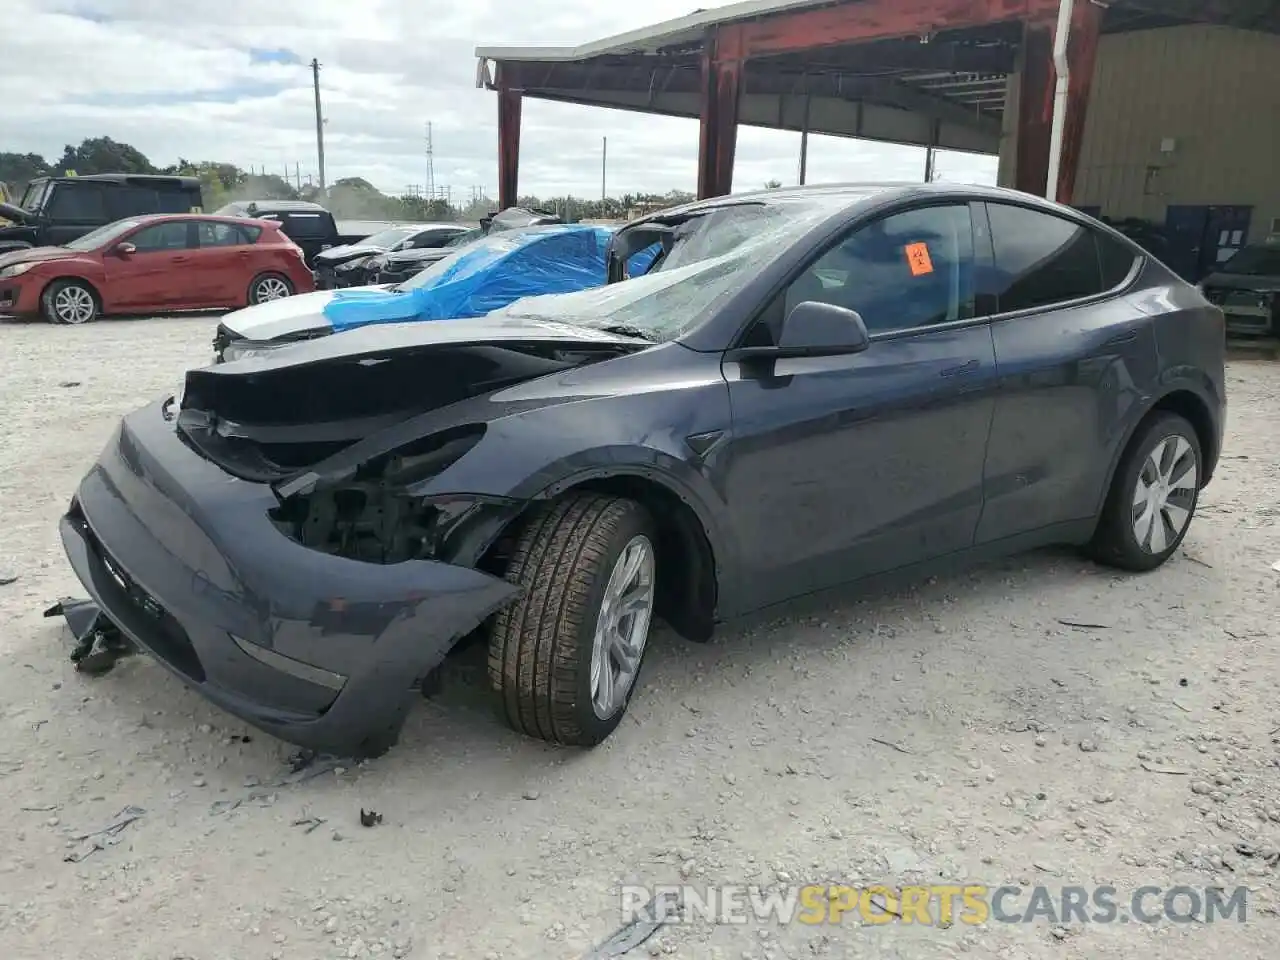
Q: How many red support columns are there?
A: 3